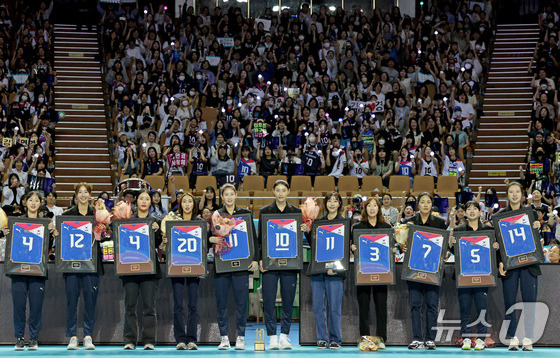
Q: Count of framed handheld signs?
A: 11